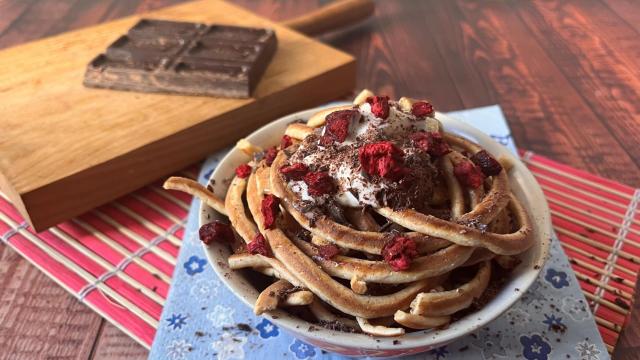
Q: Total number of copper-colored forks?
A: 0